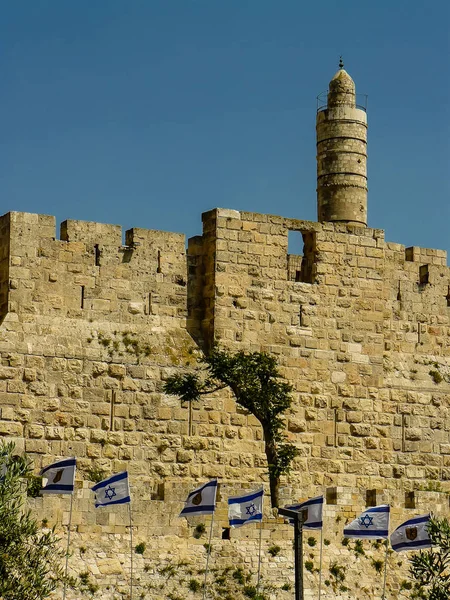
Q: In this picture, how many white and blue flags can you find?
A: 7